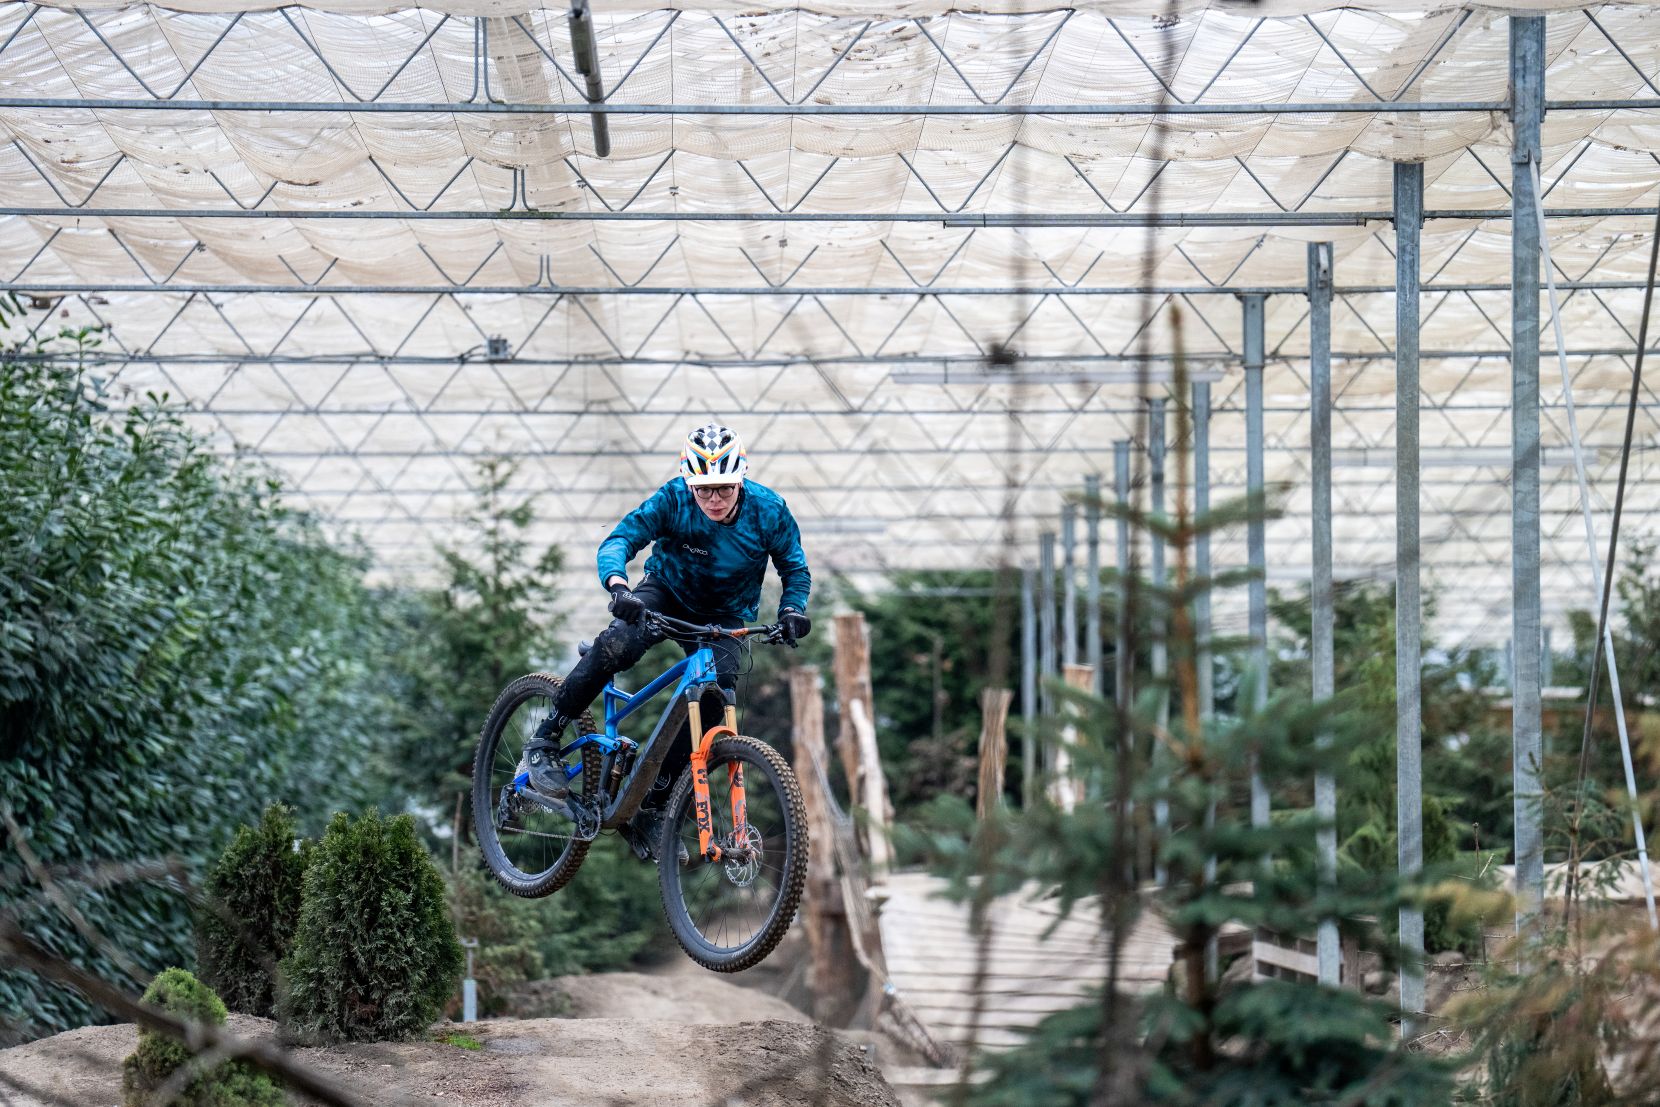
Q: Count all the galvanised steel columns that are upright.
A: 11